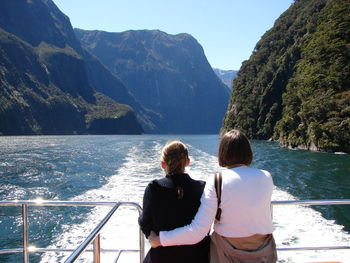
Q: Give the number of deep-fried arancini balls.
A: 0